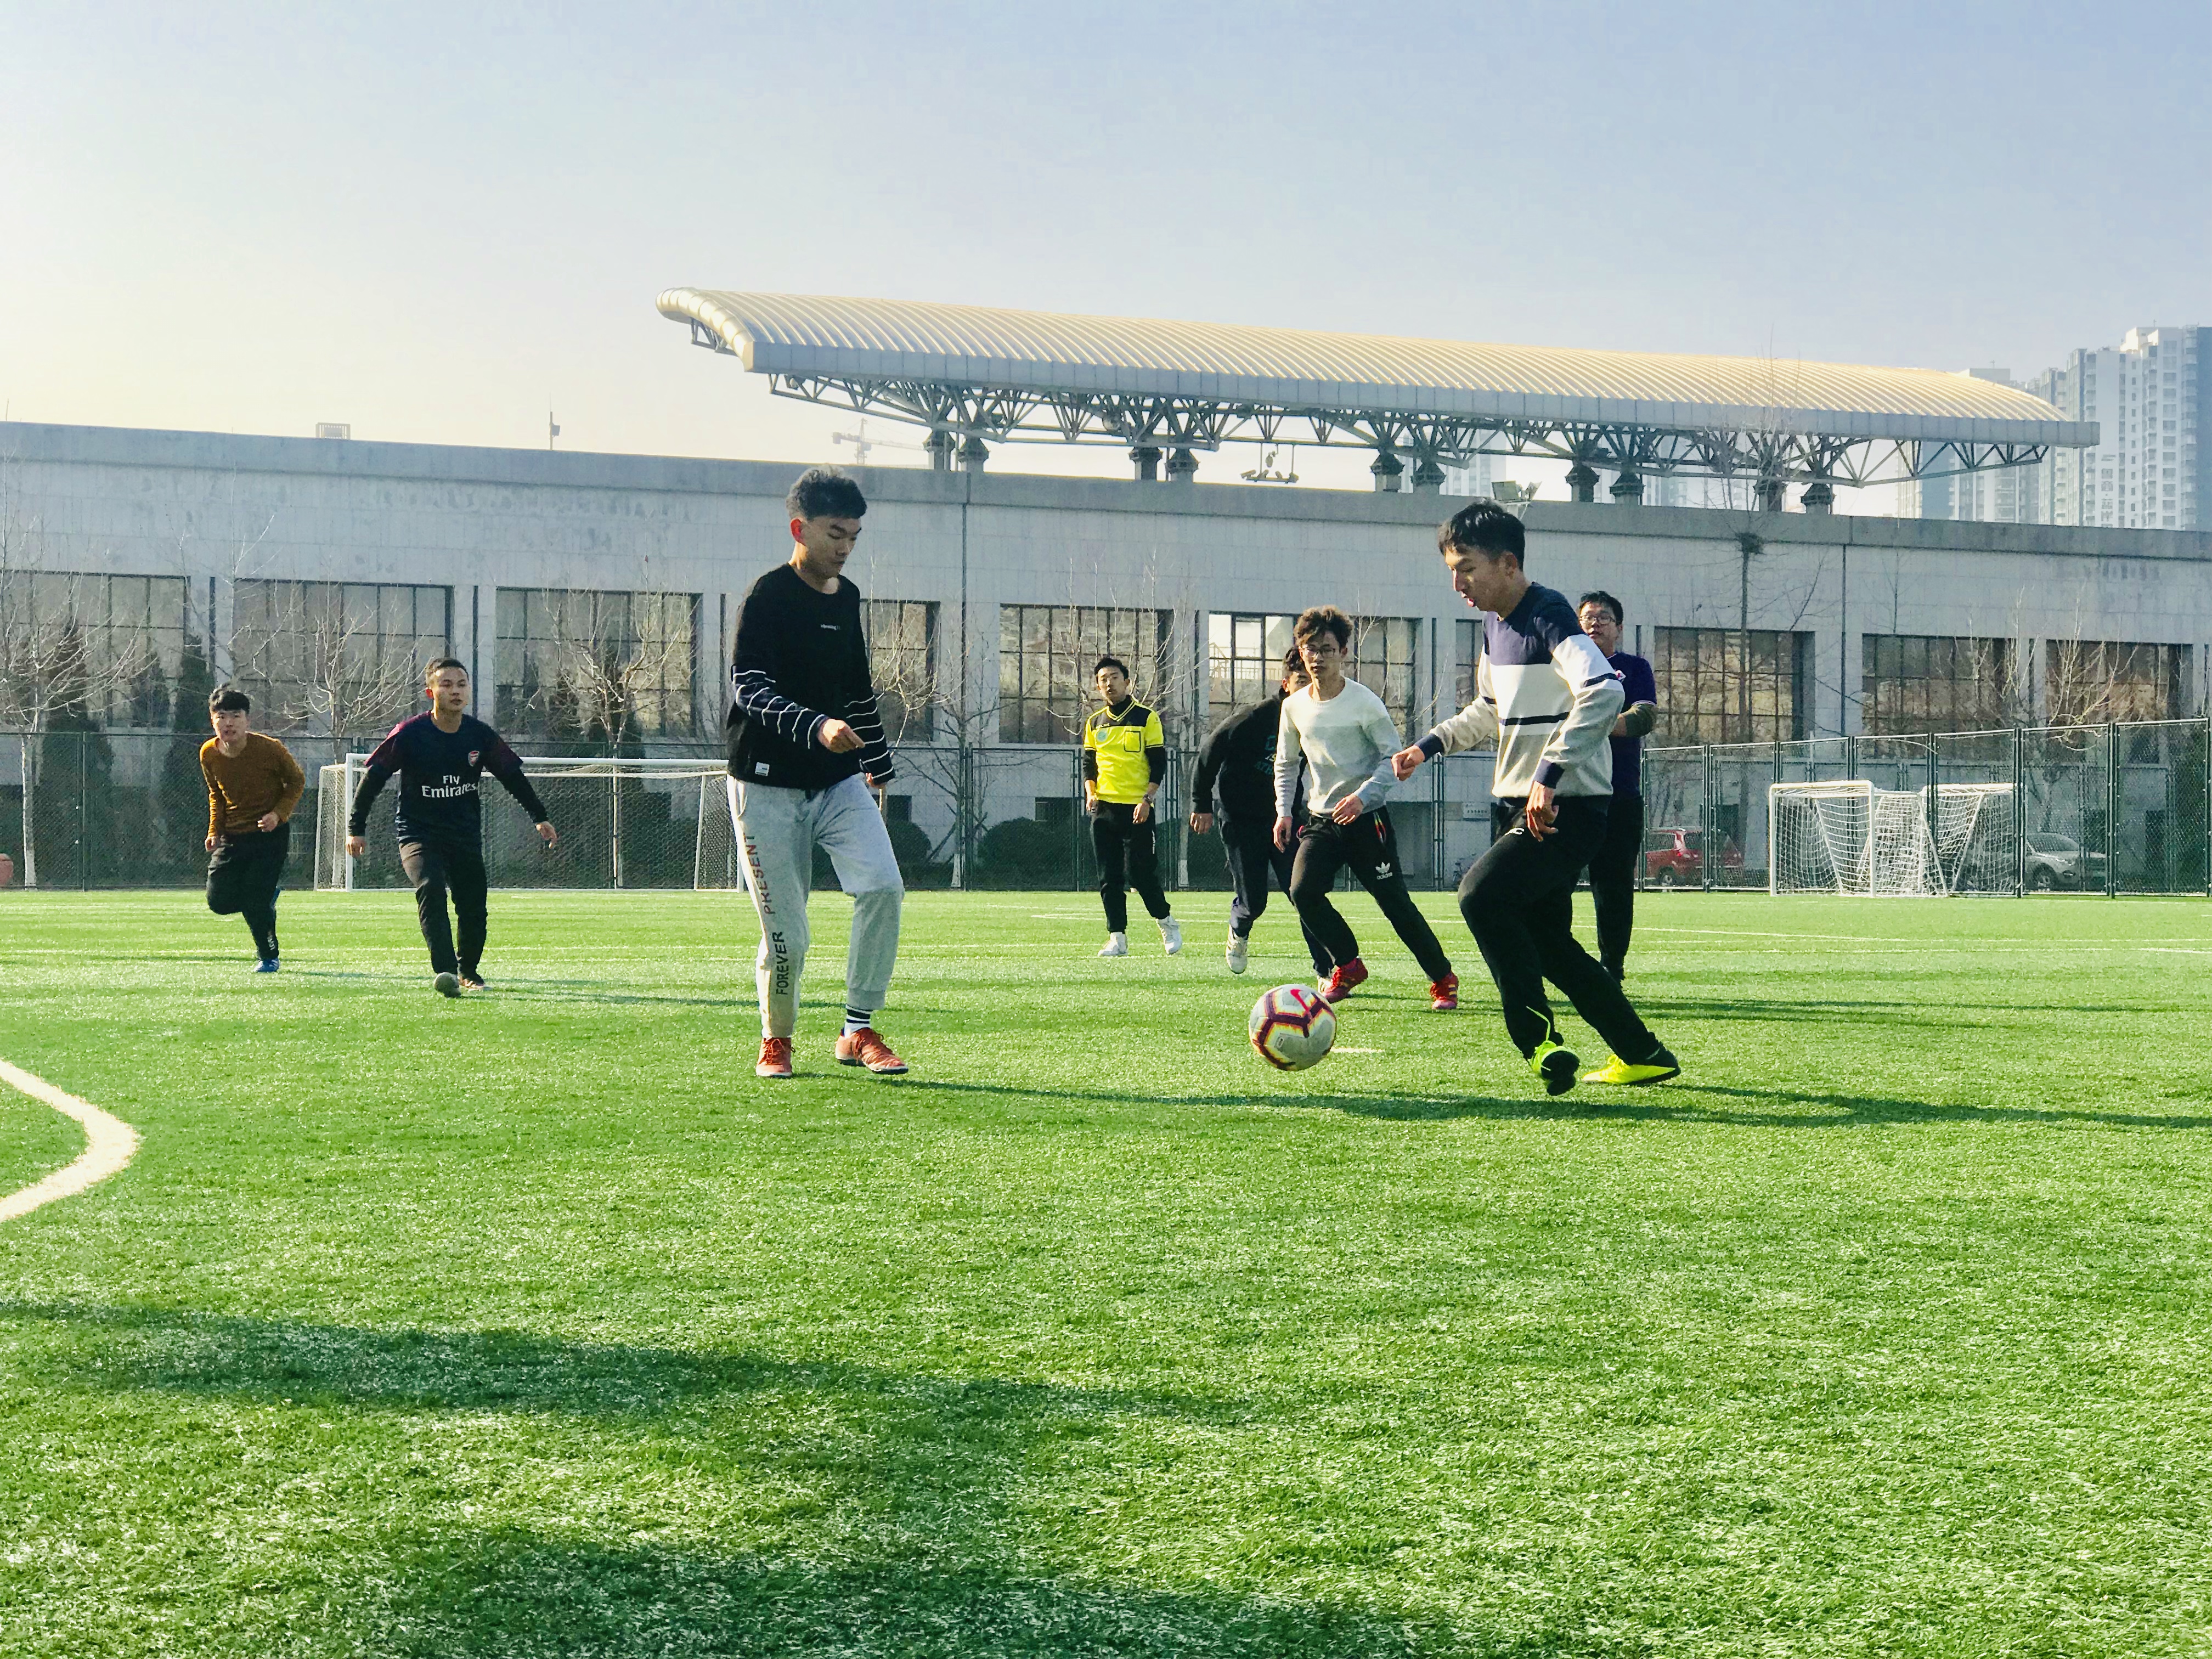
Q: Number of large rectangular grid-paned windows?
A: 10